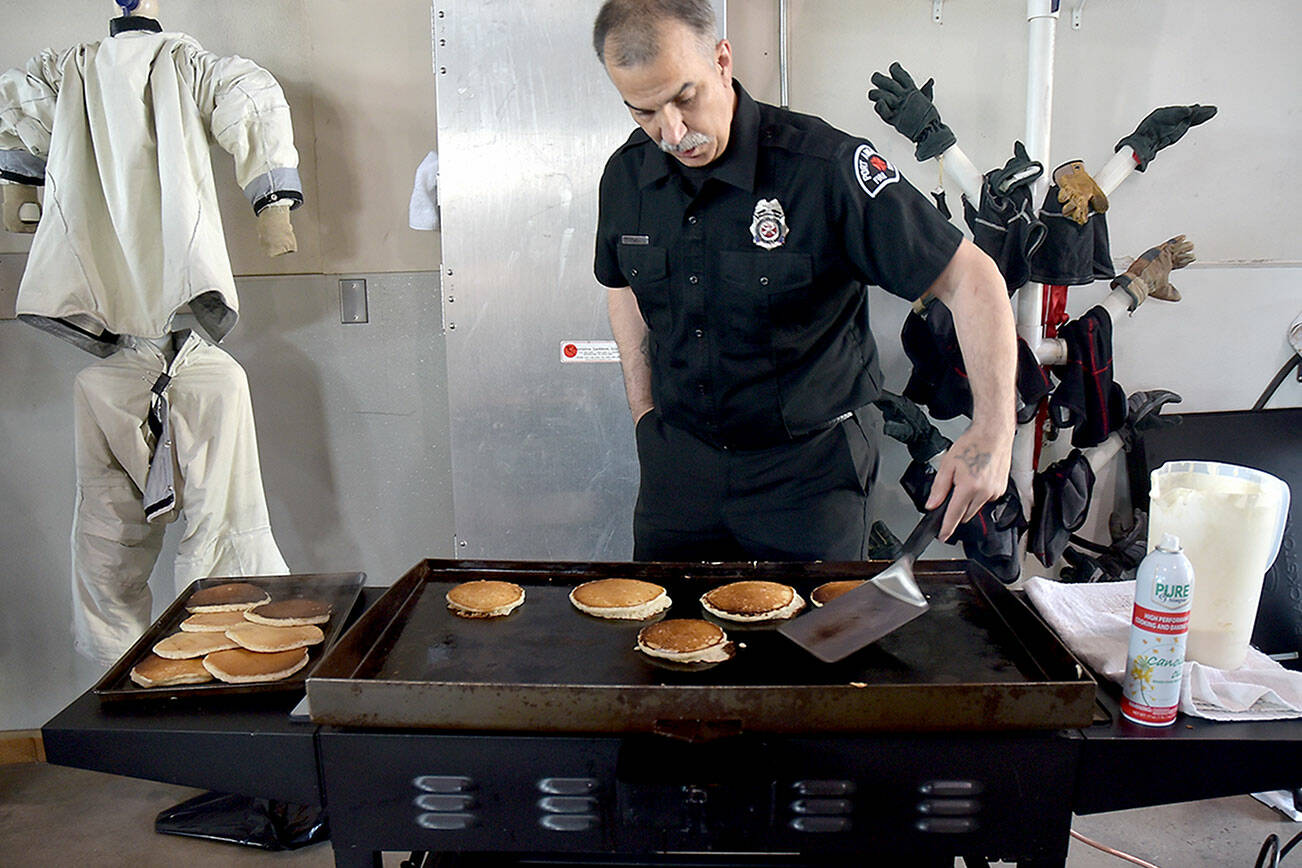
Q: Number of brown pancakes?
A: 12